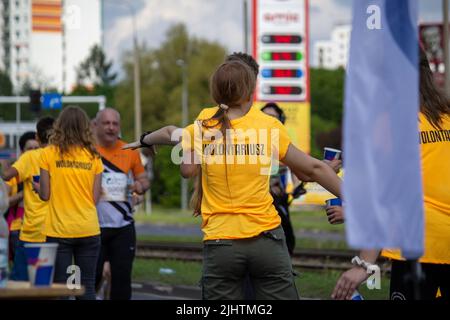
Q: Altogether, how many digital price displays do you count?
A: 4